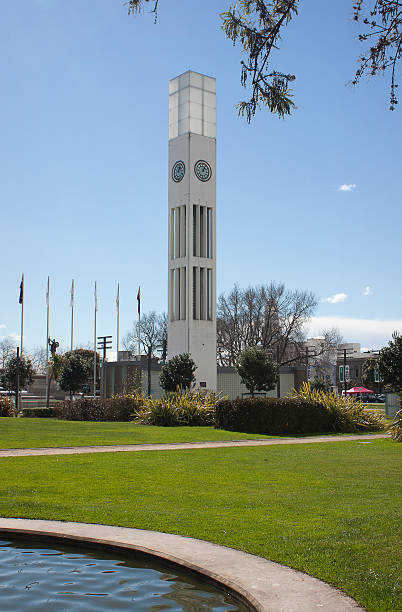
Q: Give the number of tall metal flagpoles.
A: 6